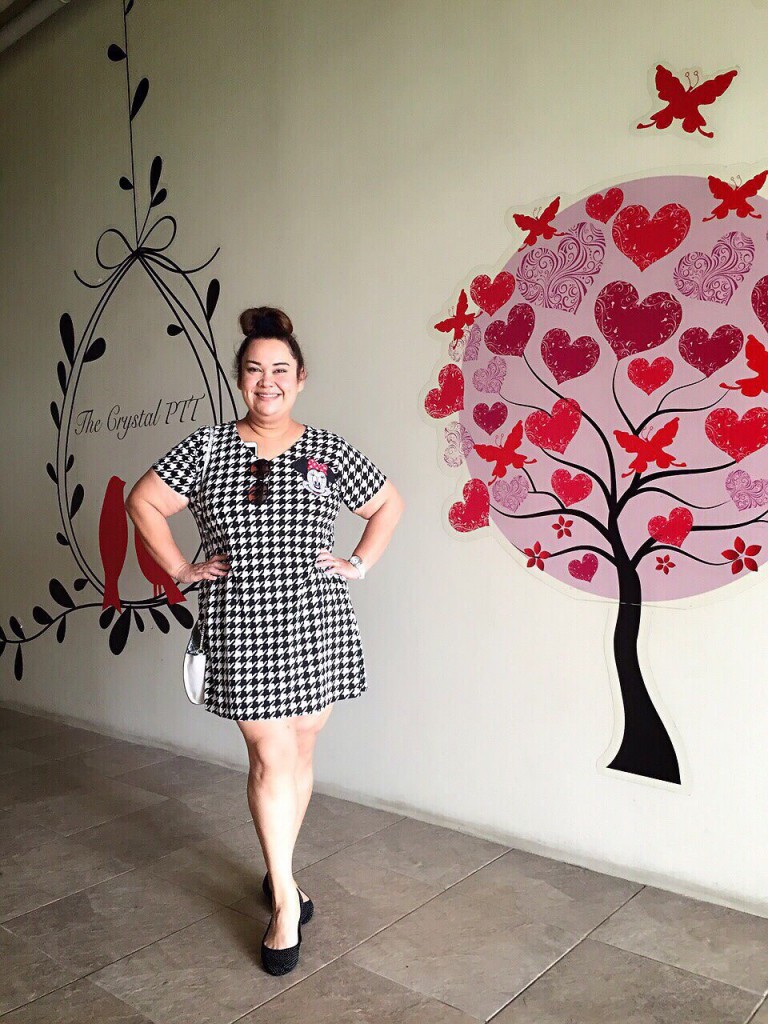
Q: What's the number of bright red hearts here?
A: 10